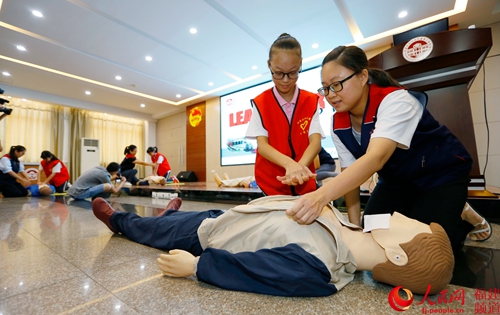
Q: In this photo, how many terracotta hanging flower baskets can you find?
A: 0